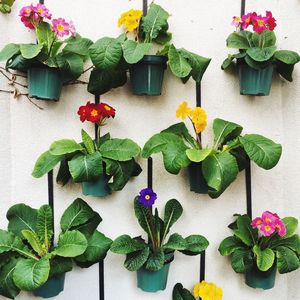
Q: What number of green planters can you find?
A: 8